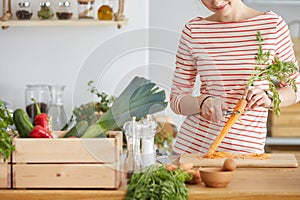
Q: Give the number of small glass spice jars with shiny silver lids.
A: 3